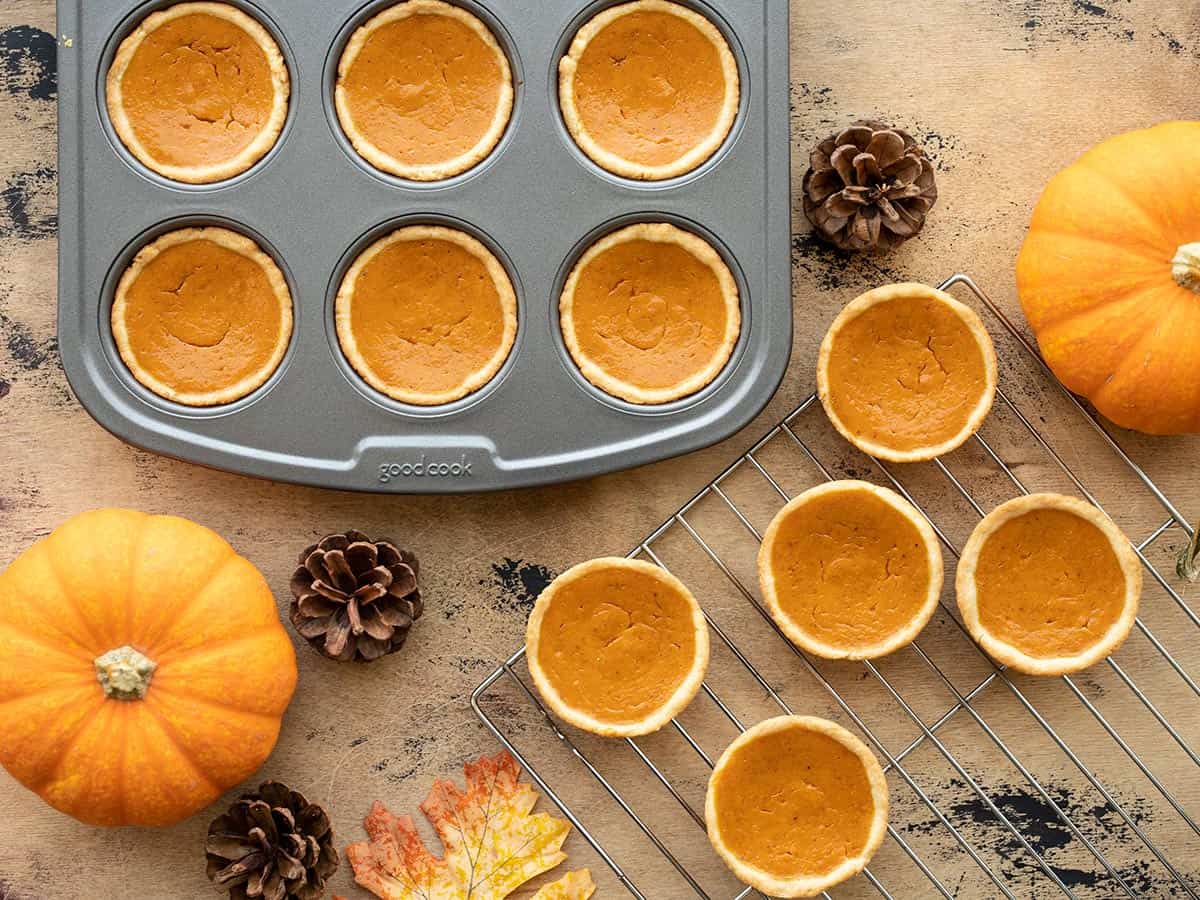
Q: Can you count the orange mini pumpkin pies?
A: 11